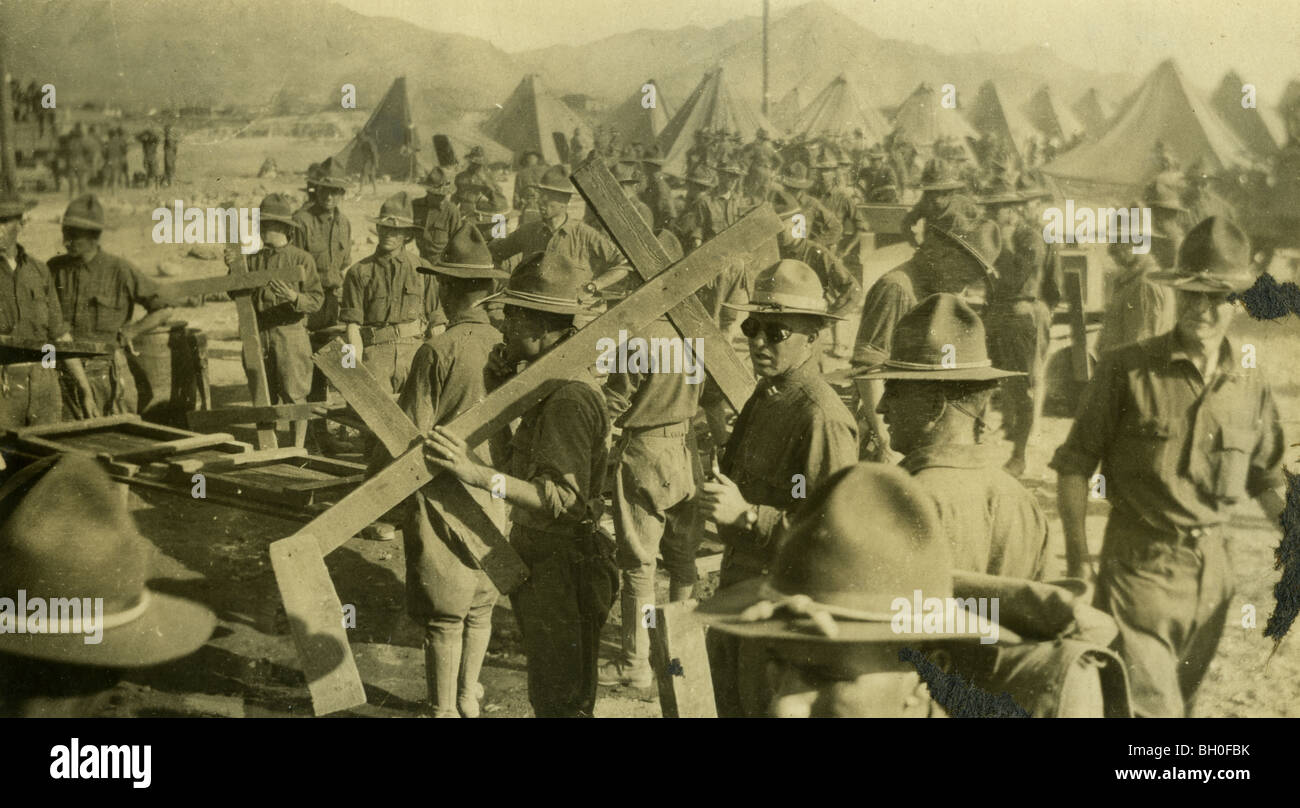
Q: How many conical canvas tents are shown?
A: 13